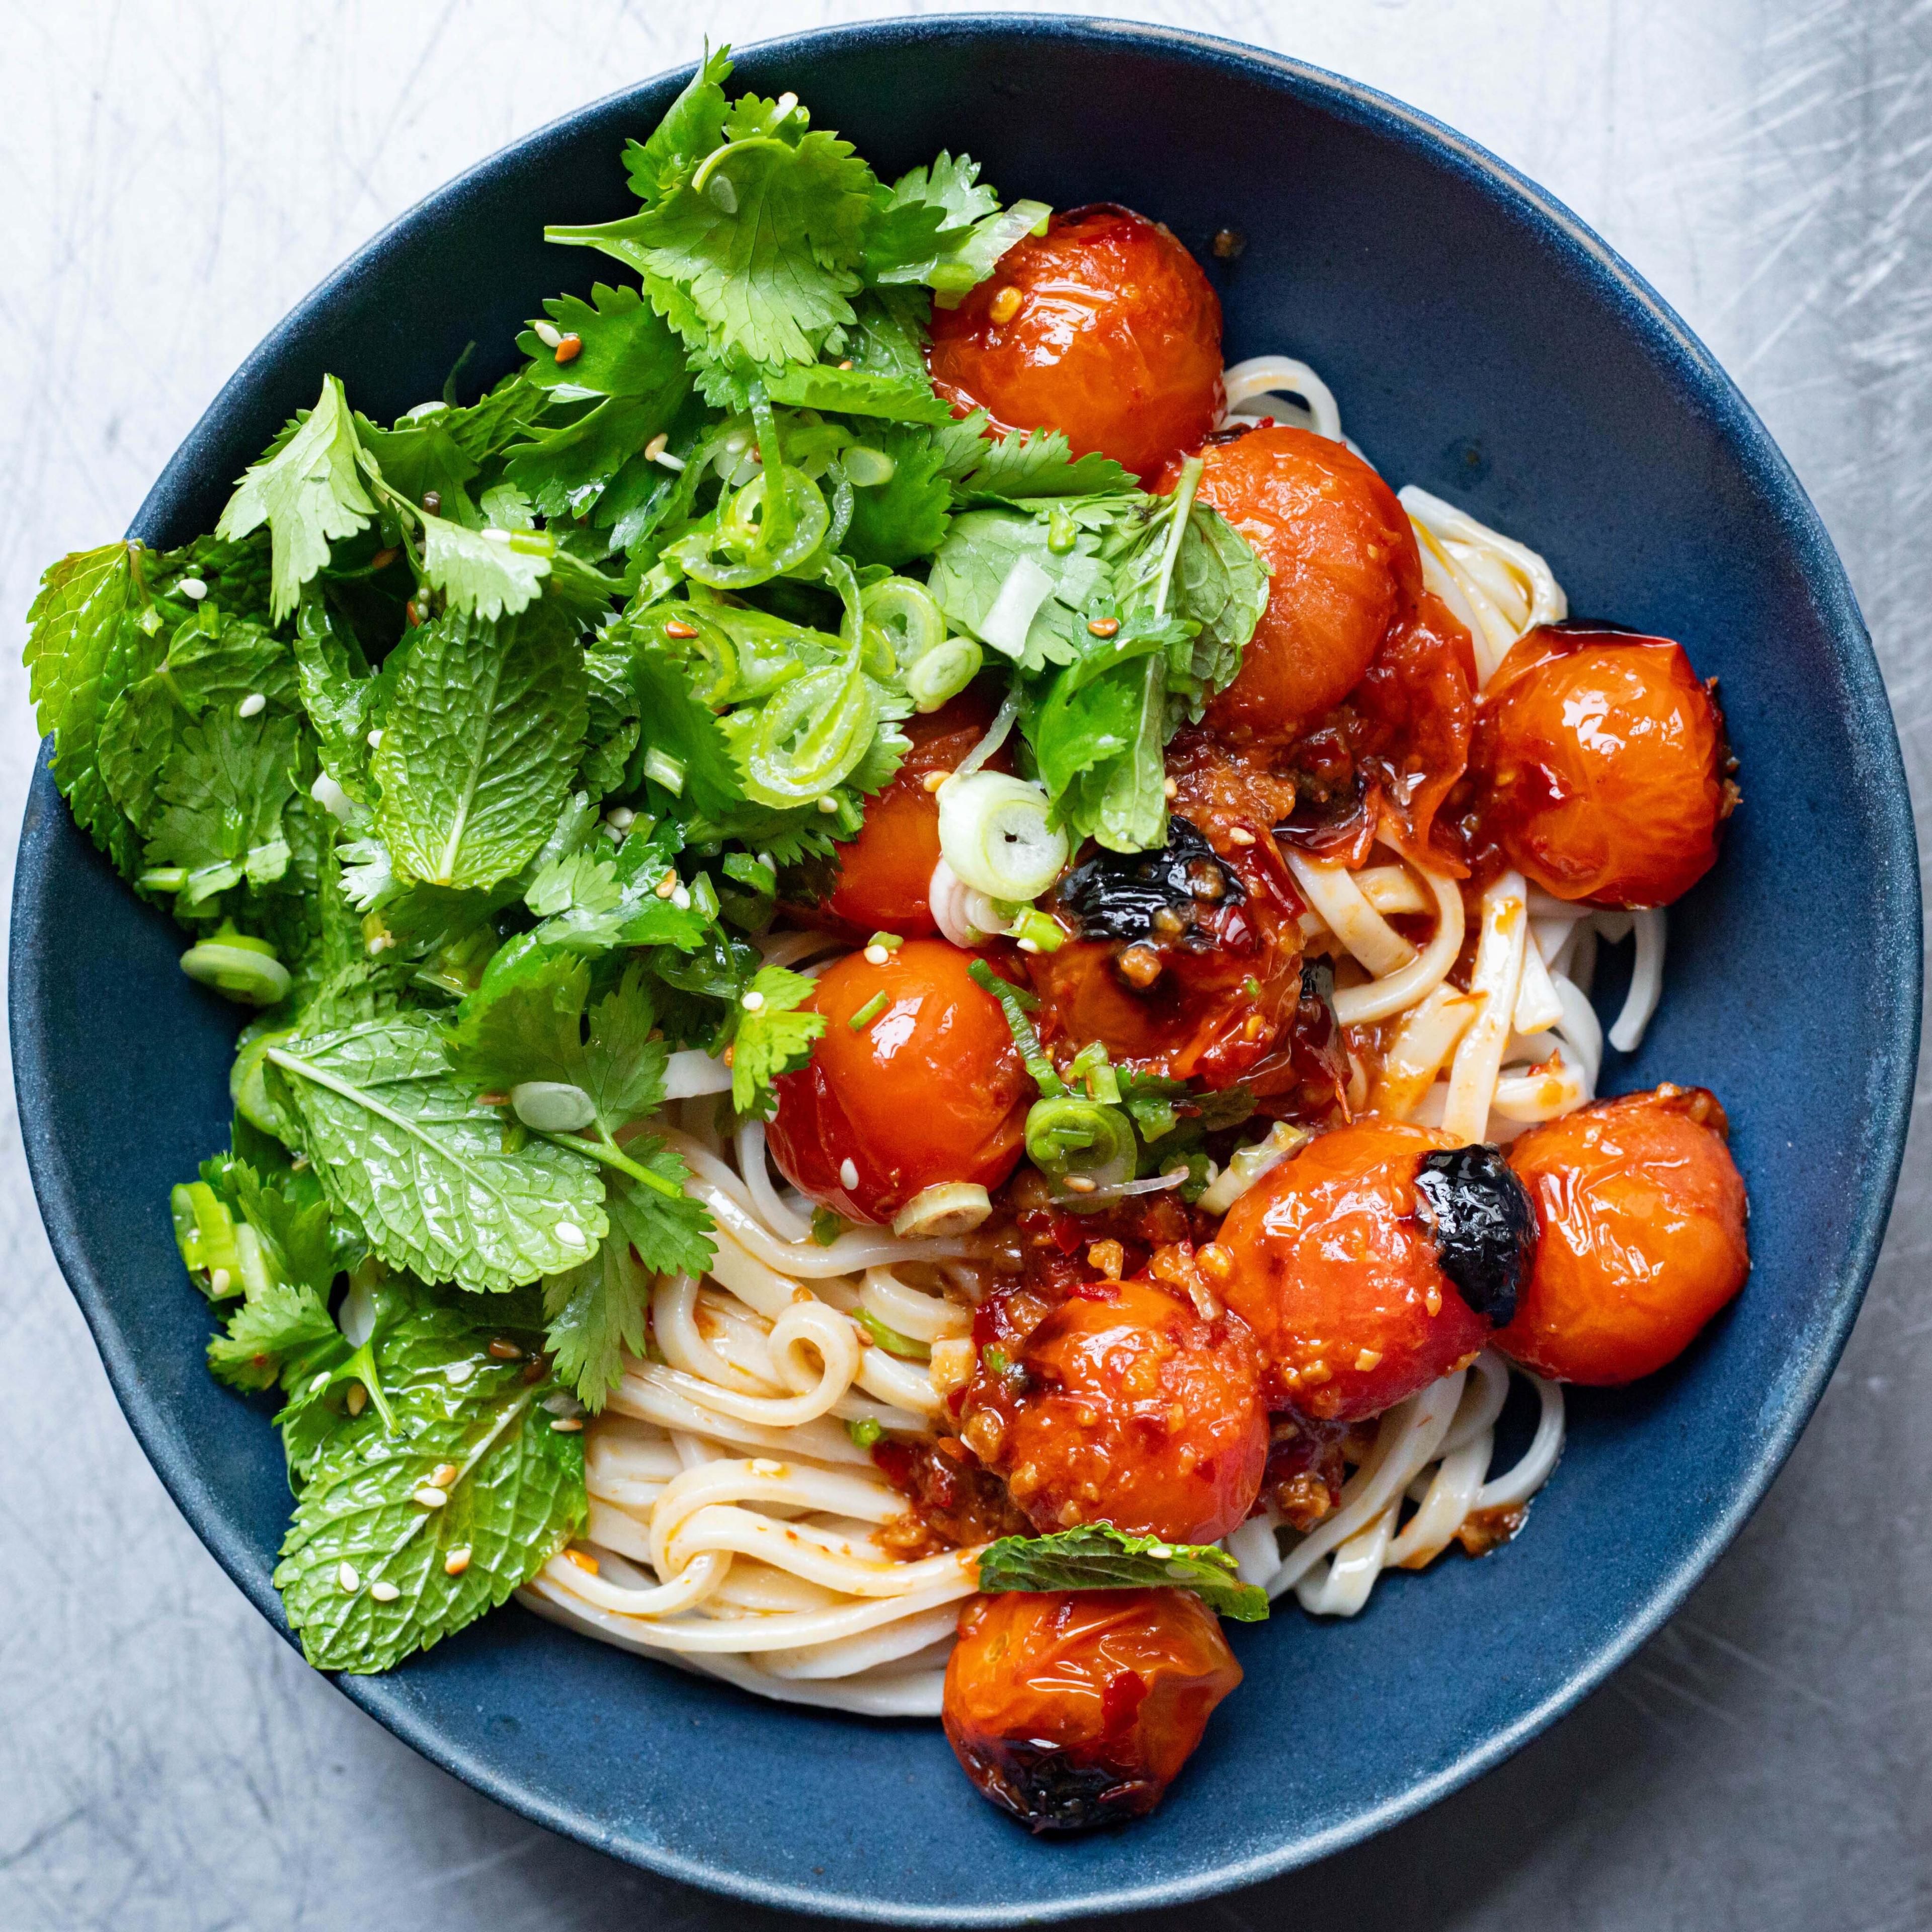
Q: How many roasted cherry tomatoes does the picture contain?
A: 10